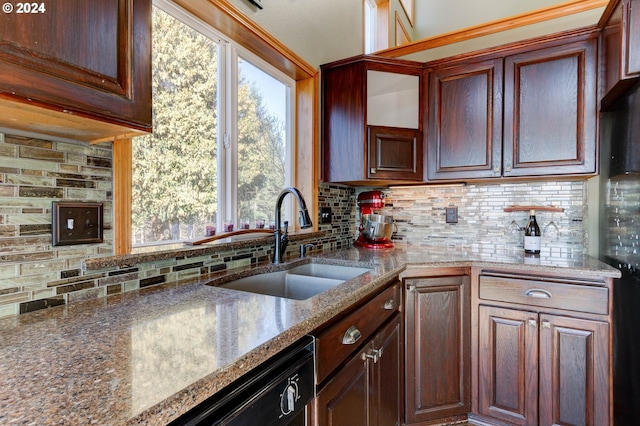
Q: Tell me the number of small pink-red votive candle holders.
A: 5